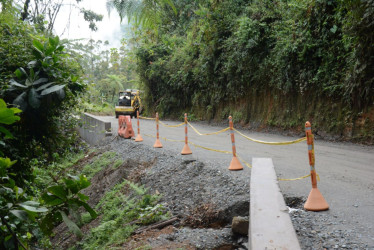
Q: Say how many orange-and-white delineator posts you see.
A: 5